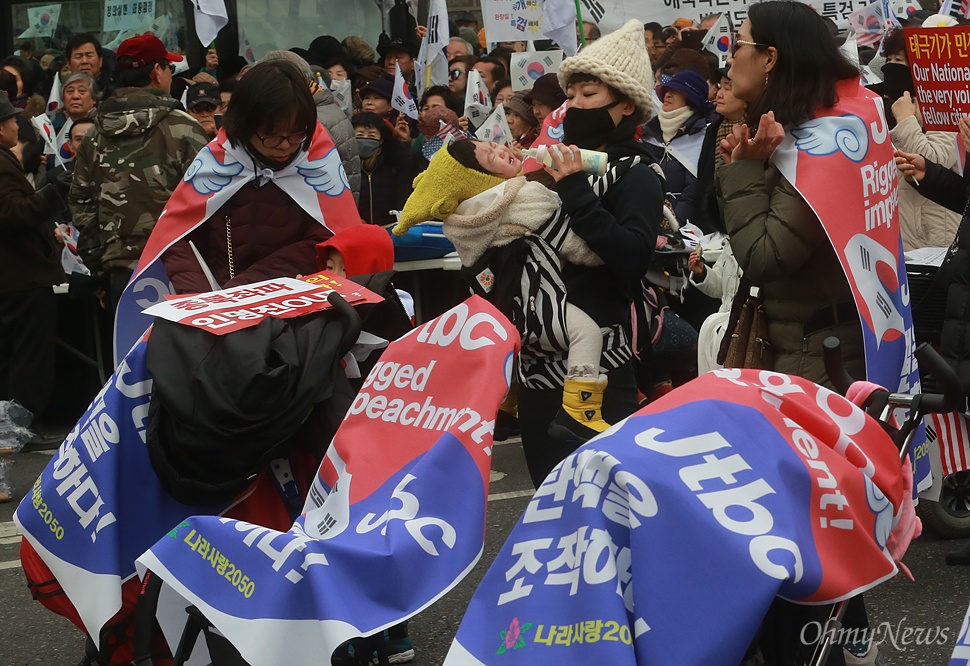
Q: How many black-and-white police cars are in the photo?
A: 0